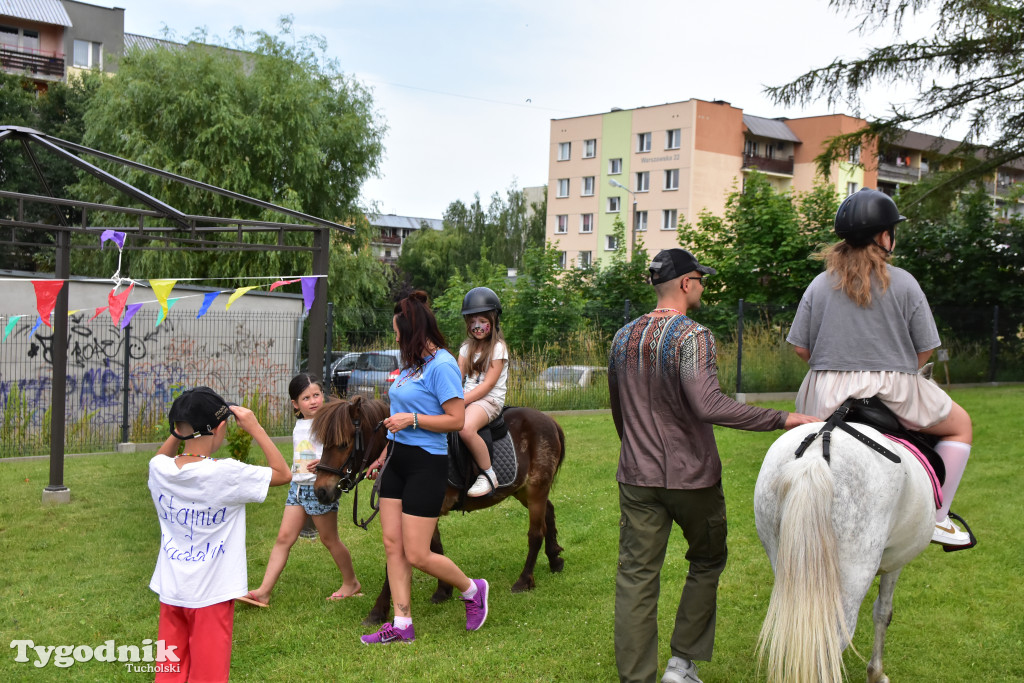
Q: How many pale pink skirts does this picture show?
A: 1